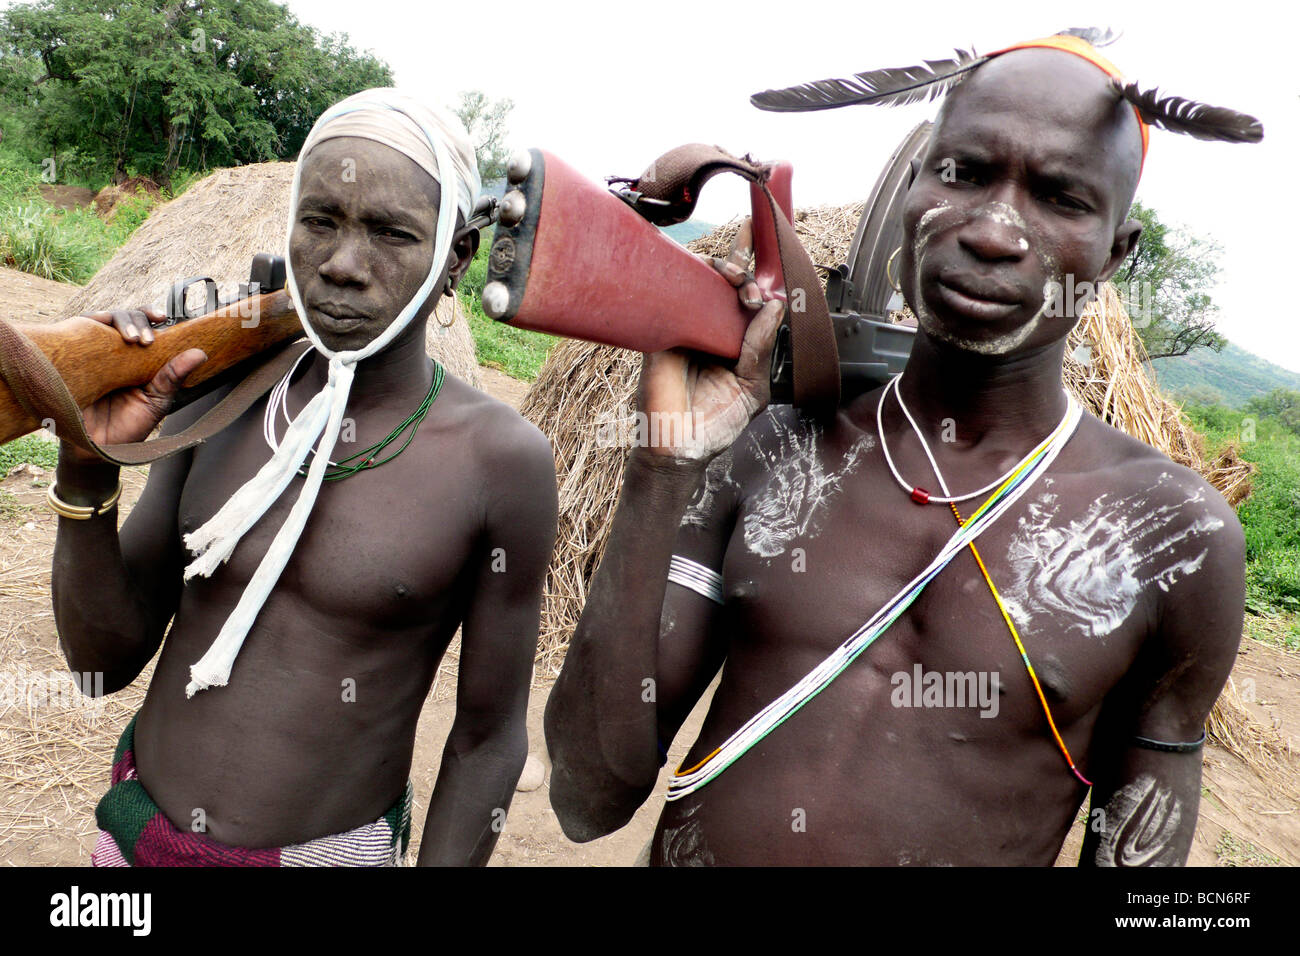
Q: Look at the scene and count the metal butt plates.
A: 1